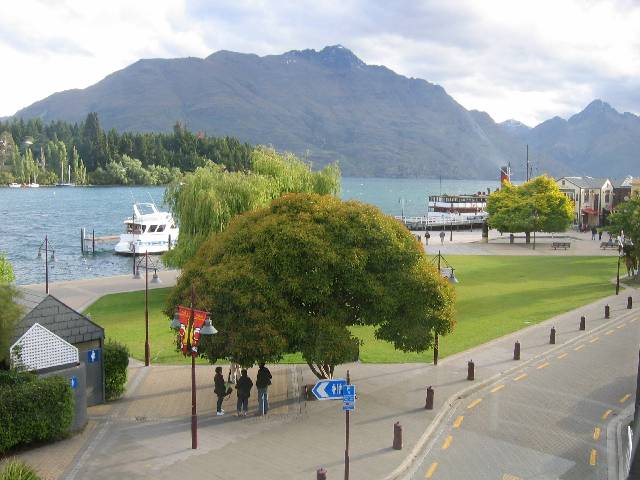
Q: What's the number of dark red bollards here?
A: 9